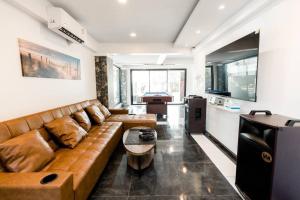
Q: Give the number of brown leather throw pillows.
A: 4